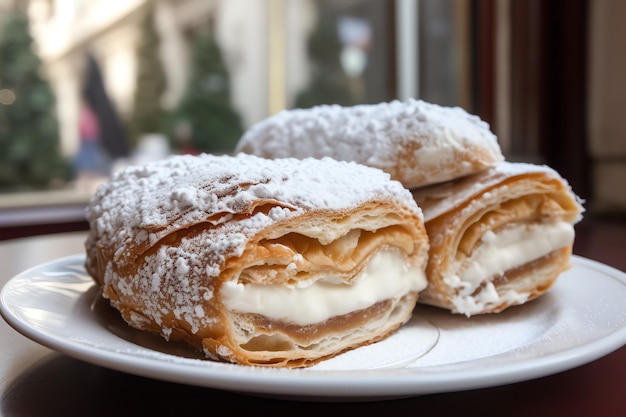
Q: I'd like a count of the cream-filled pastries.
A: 3